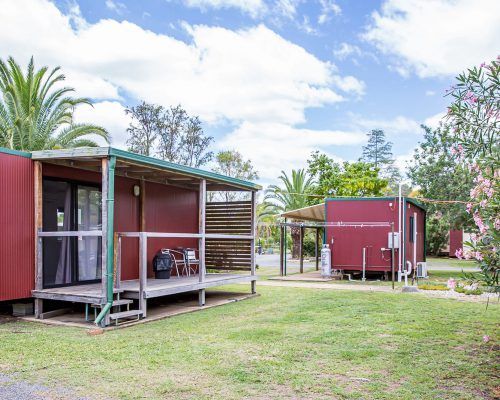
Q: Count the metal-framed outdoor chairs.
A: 2